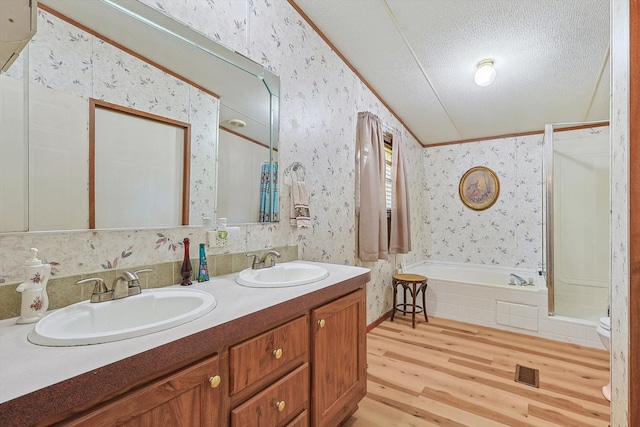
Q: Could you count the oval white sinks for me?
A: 2